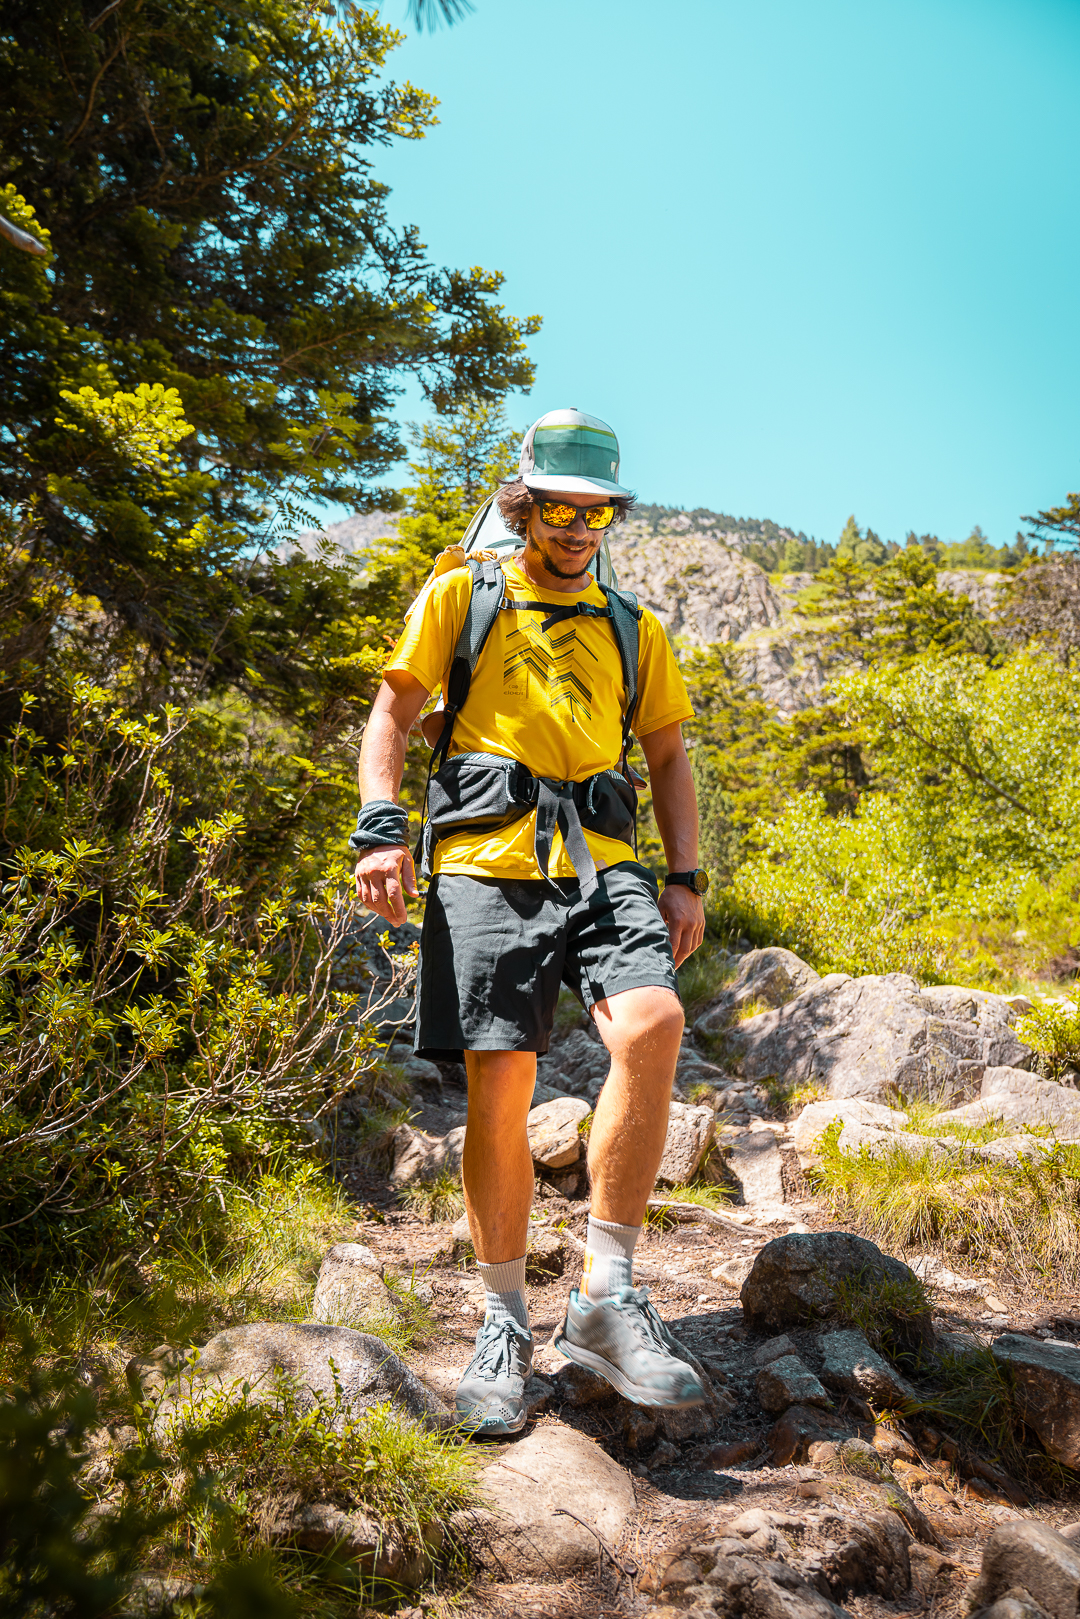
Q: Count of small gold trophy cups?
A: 0